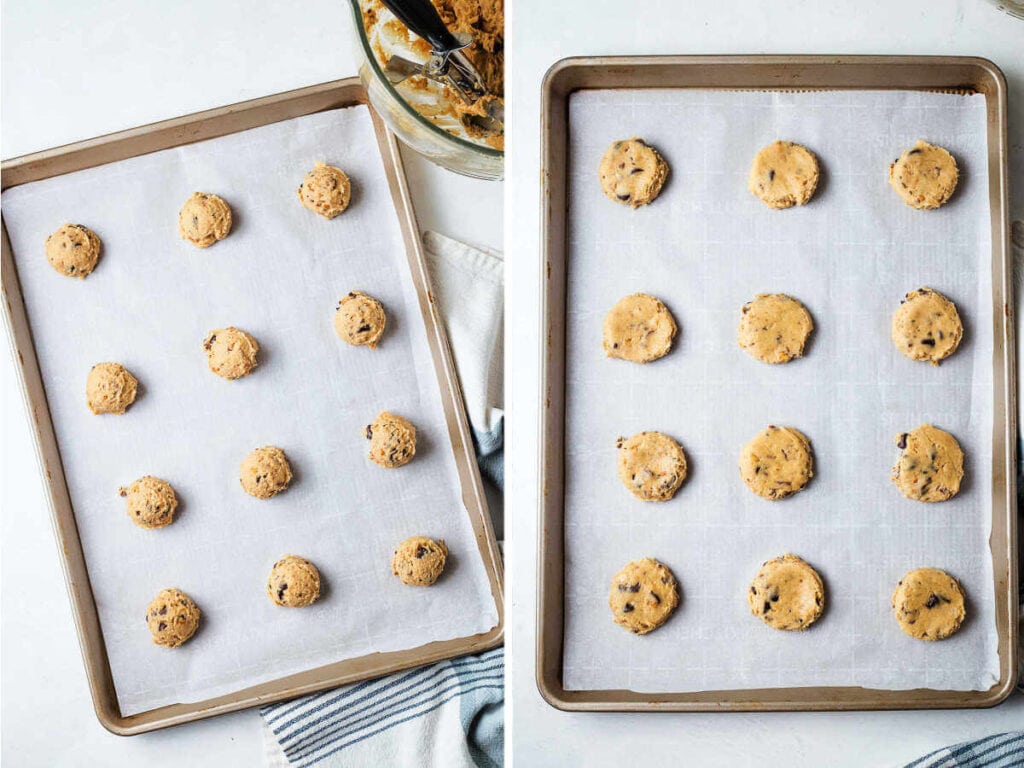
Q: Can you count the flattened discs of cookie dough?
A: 12